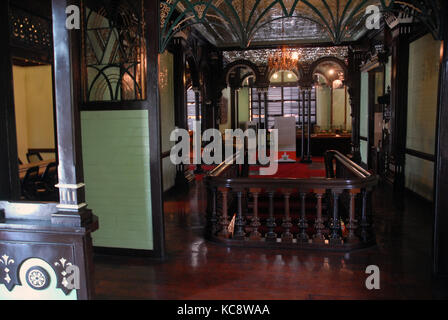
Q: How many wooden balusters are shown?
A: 11